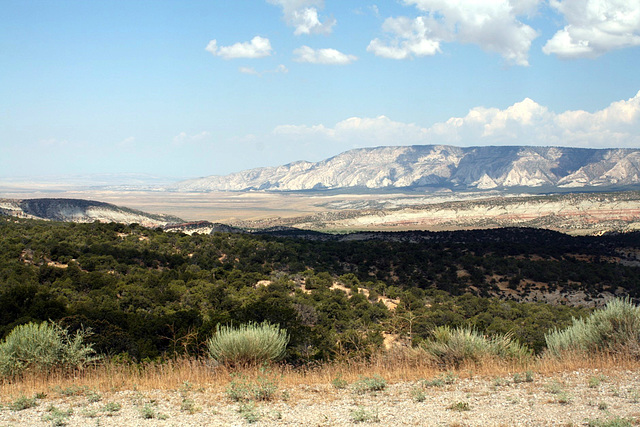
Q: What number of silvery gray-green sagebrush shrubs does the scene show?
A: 4